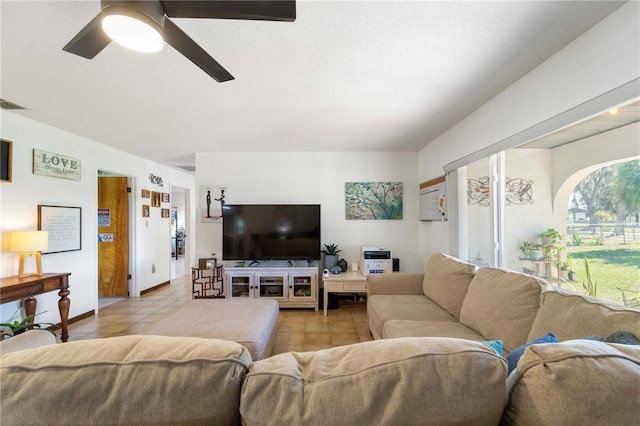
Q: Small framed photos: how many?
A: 5